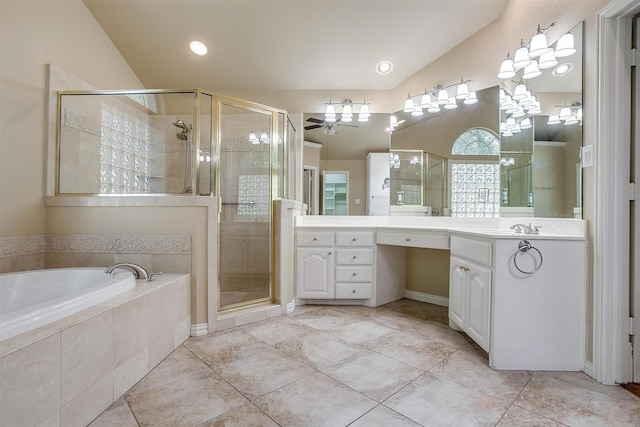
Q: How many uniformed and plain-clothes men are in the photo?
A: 0